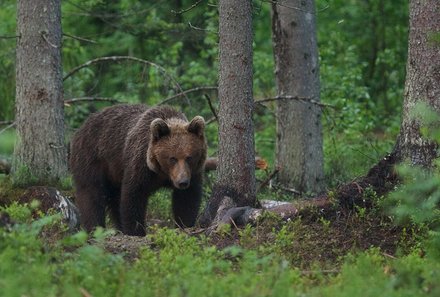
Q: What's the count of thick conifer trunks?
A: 4